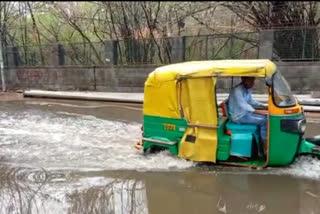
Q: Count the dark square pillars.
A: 5